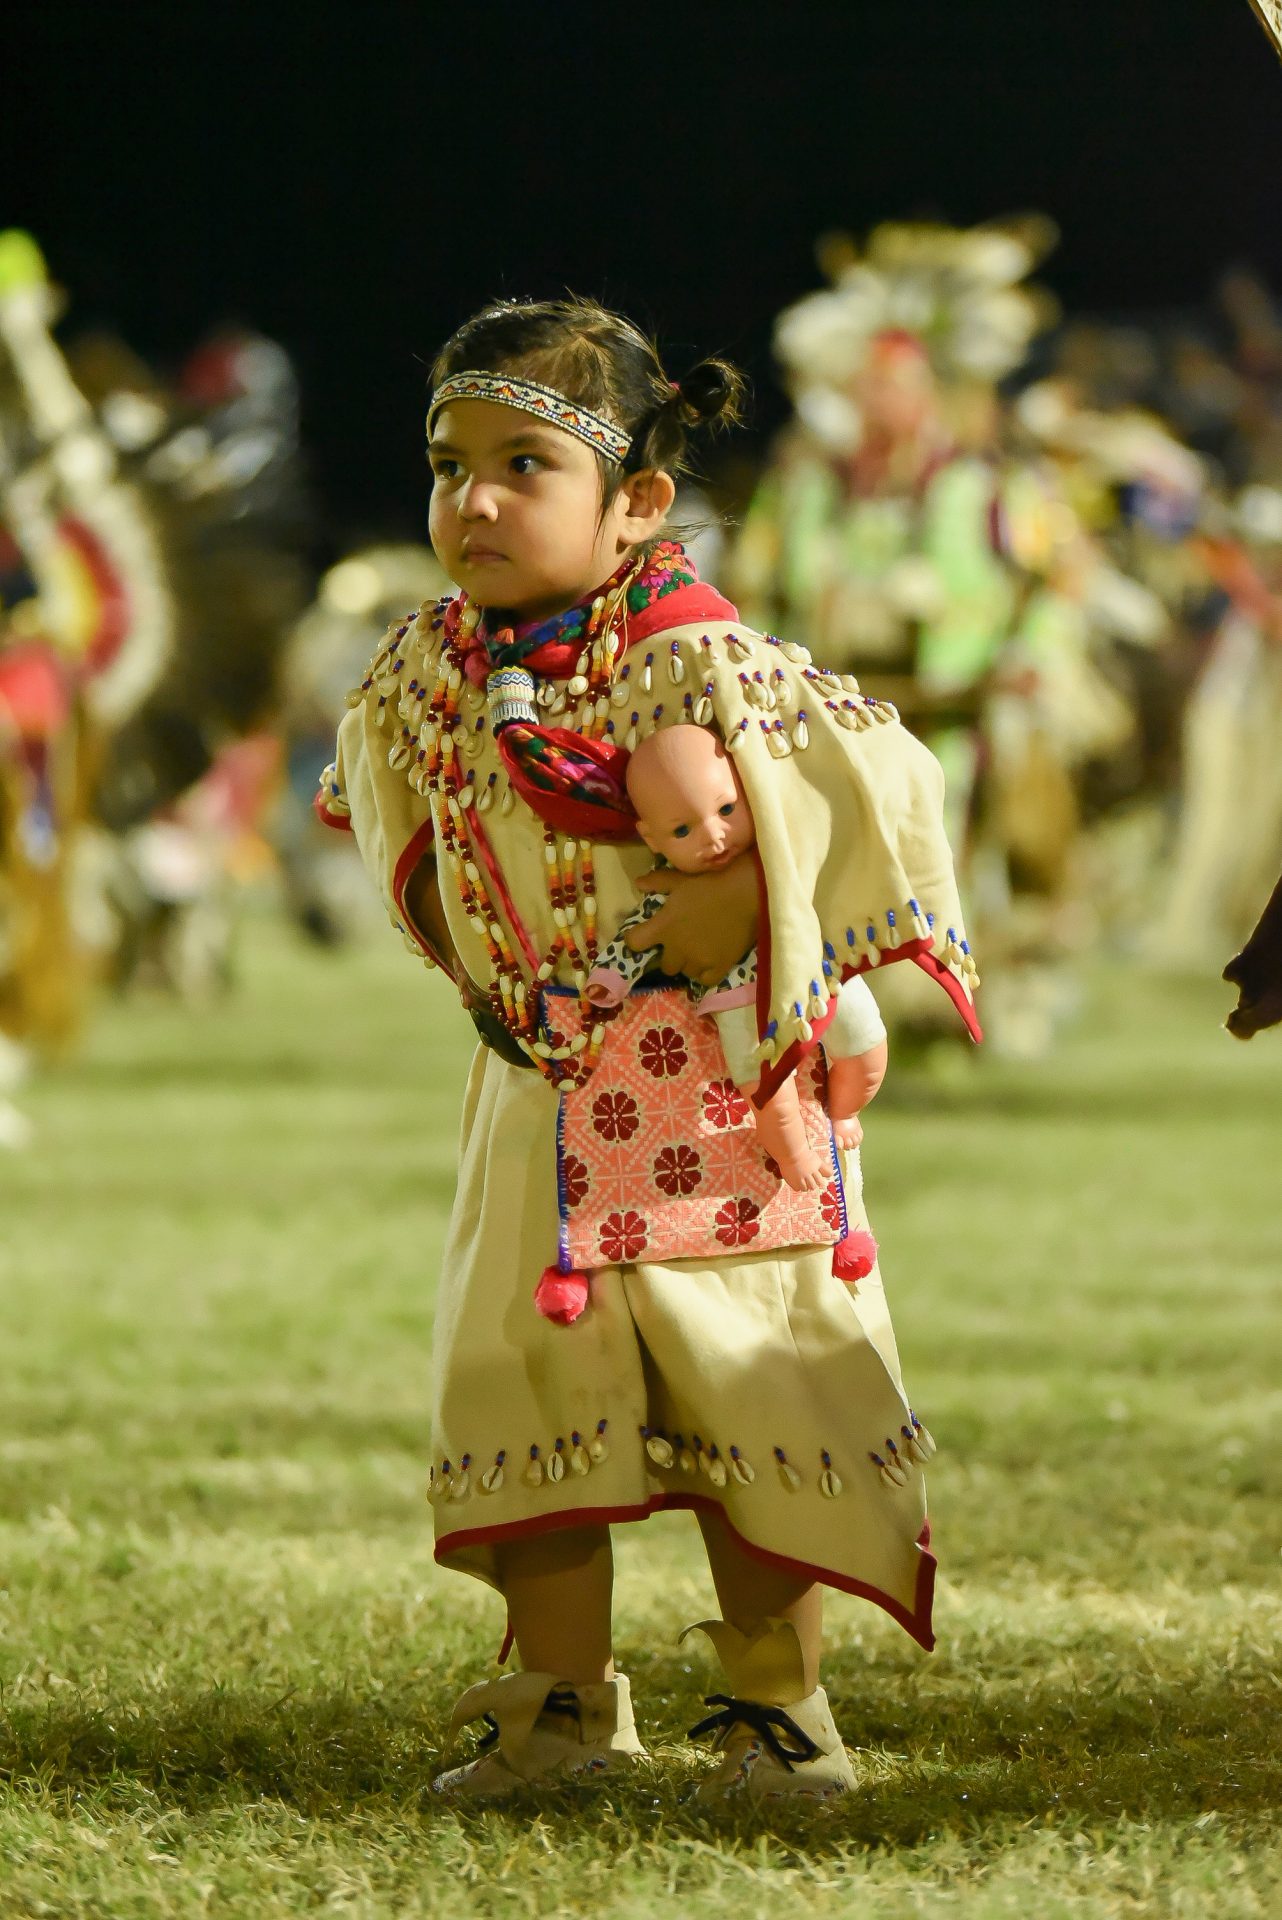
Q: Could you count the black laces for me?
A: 2